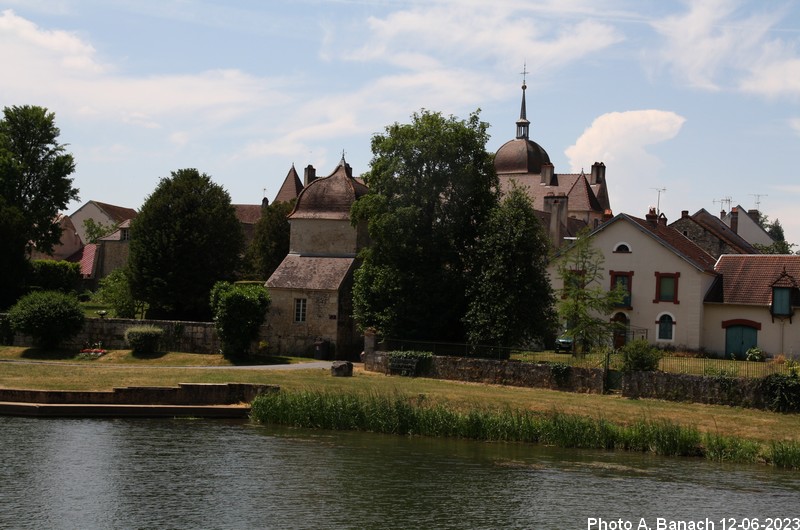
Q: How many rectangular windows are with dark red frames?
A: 3